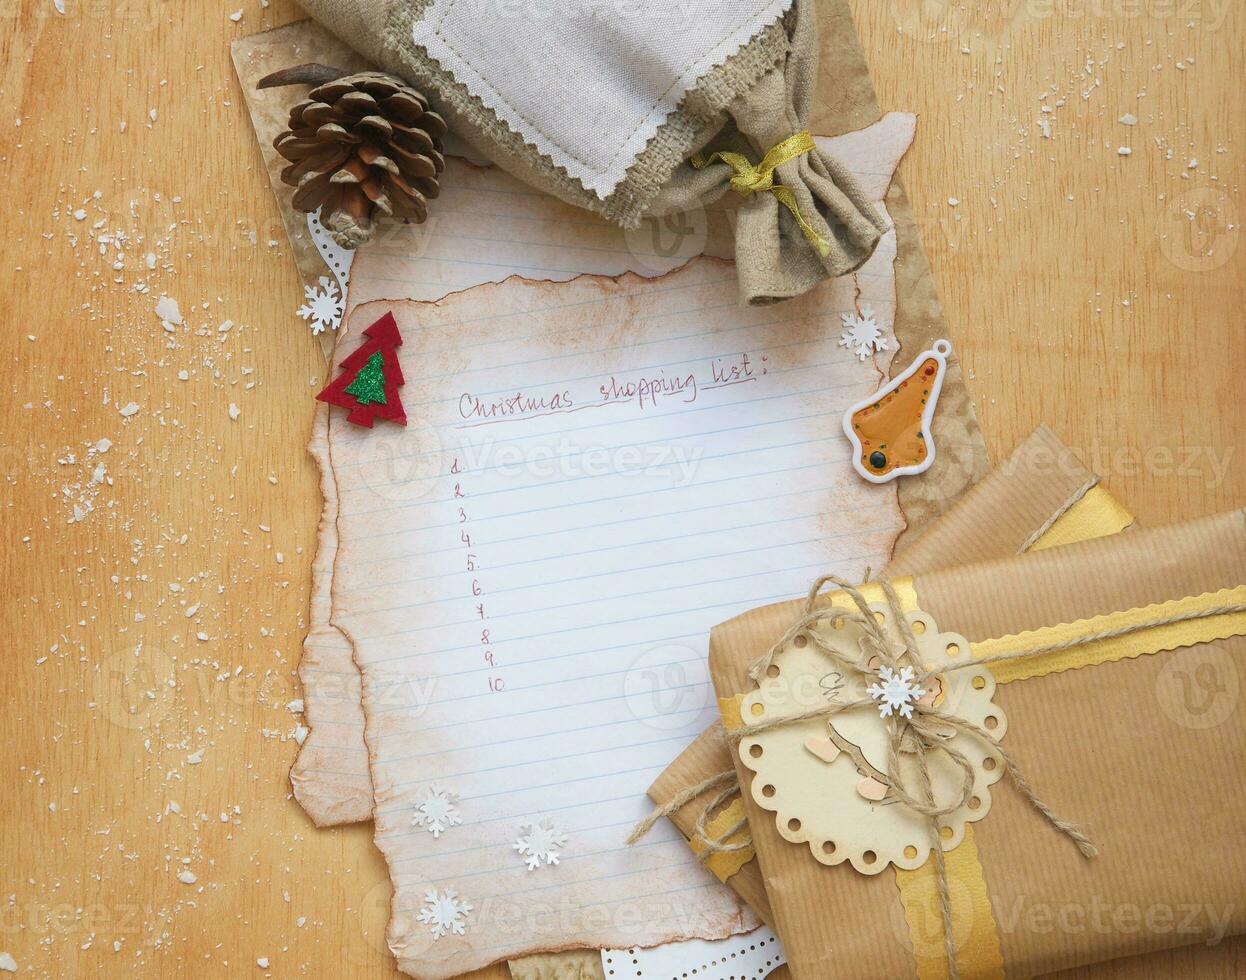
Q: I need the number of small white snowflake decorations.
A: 6